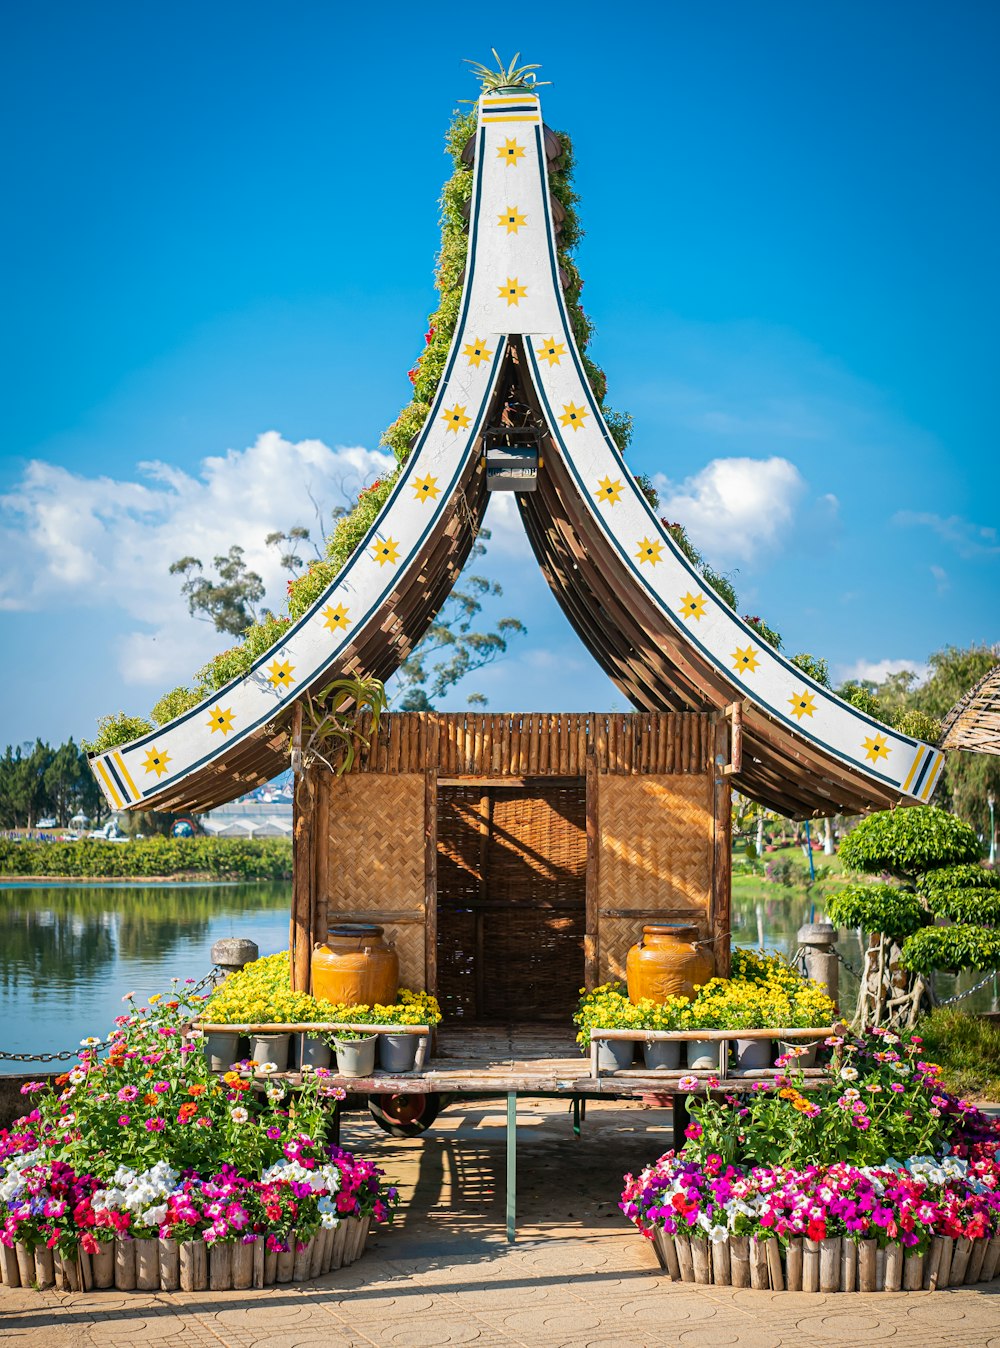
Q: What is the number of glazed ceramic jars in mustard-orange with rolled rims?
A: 2